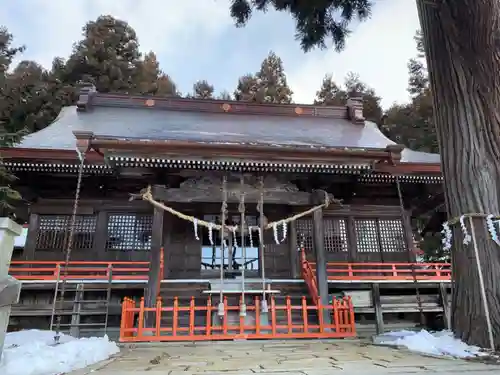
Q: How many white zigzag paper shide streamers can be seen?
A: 11